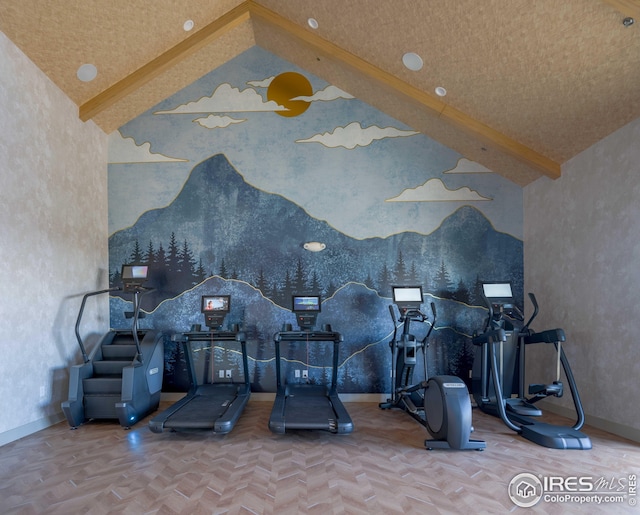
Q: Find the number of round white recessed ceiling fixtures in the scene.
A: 5